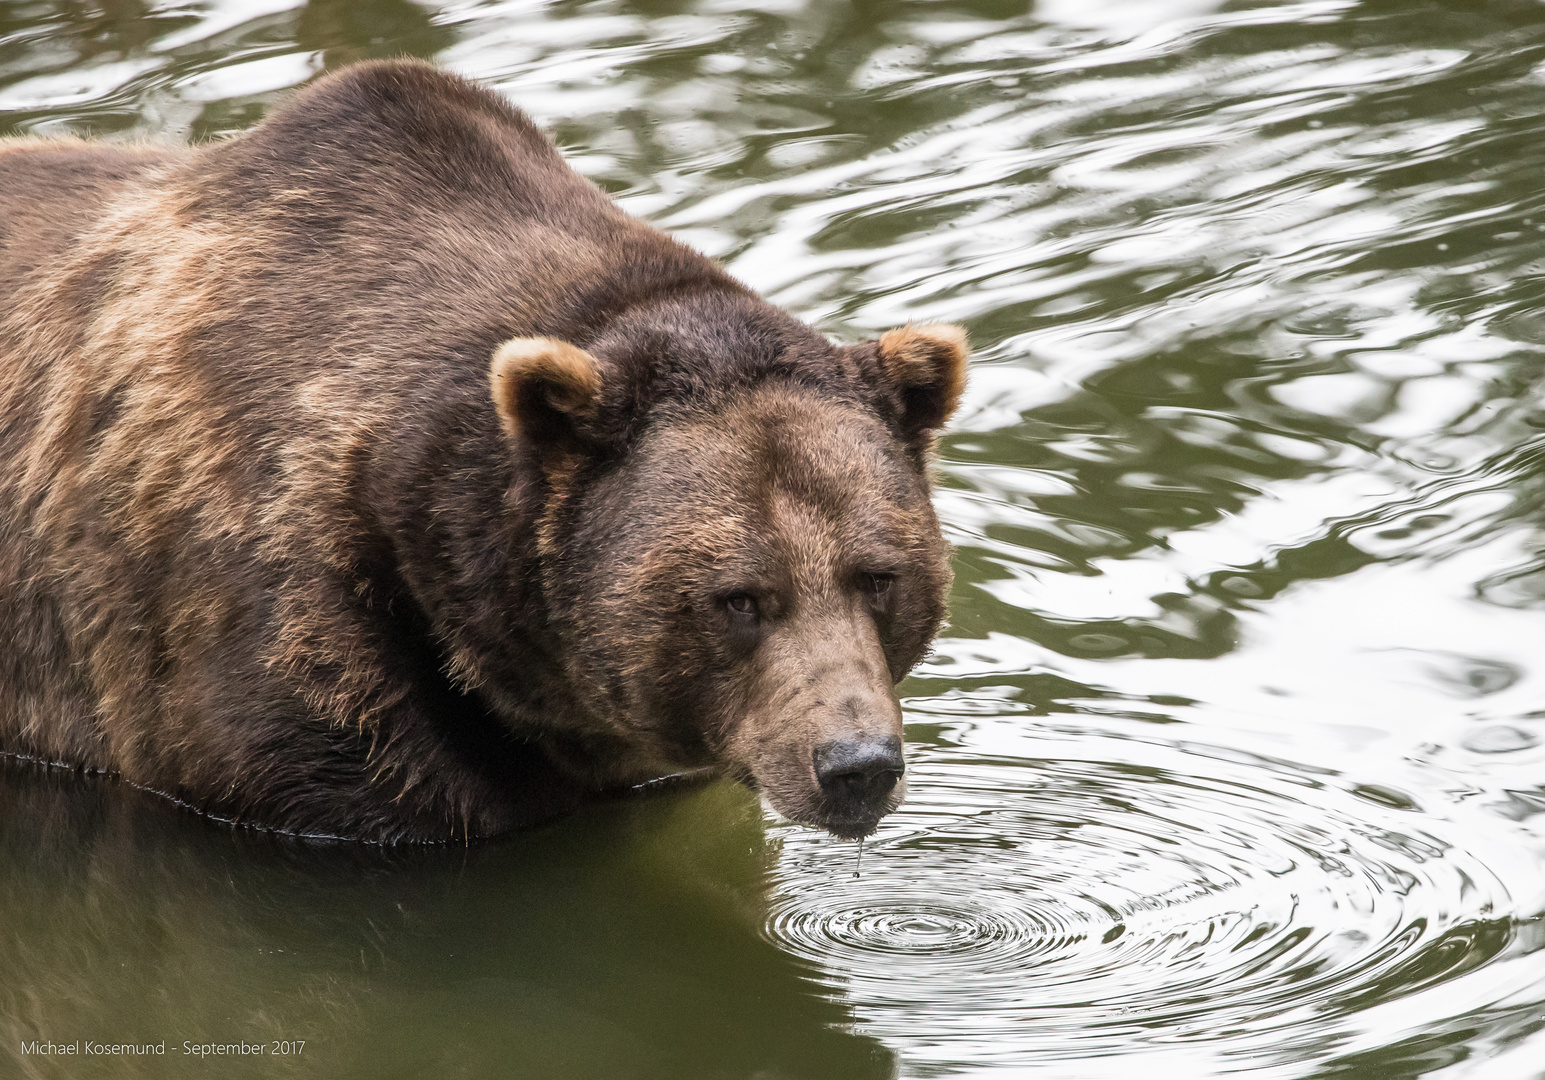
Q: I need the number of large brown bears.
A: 1